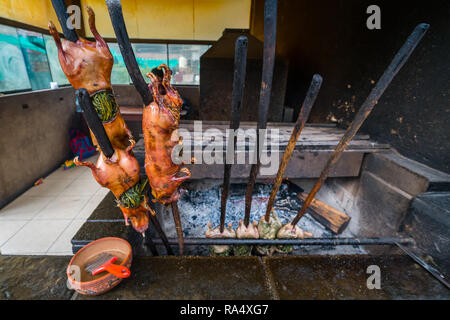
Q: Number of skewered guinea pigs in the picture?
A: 7